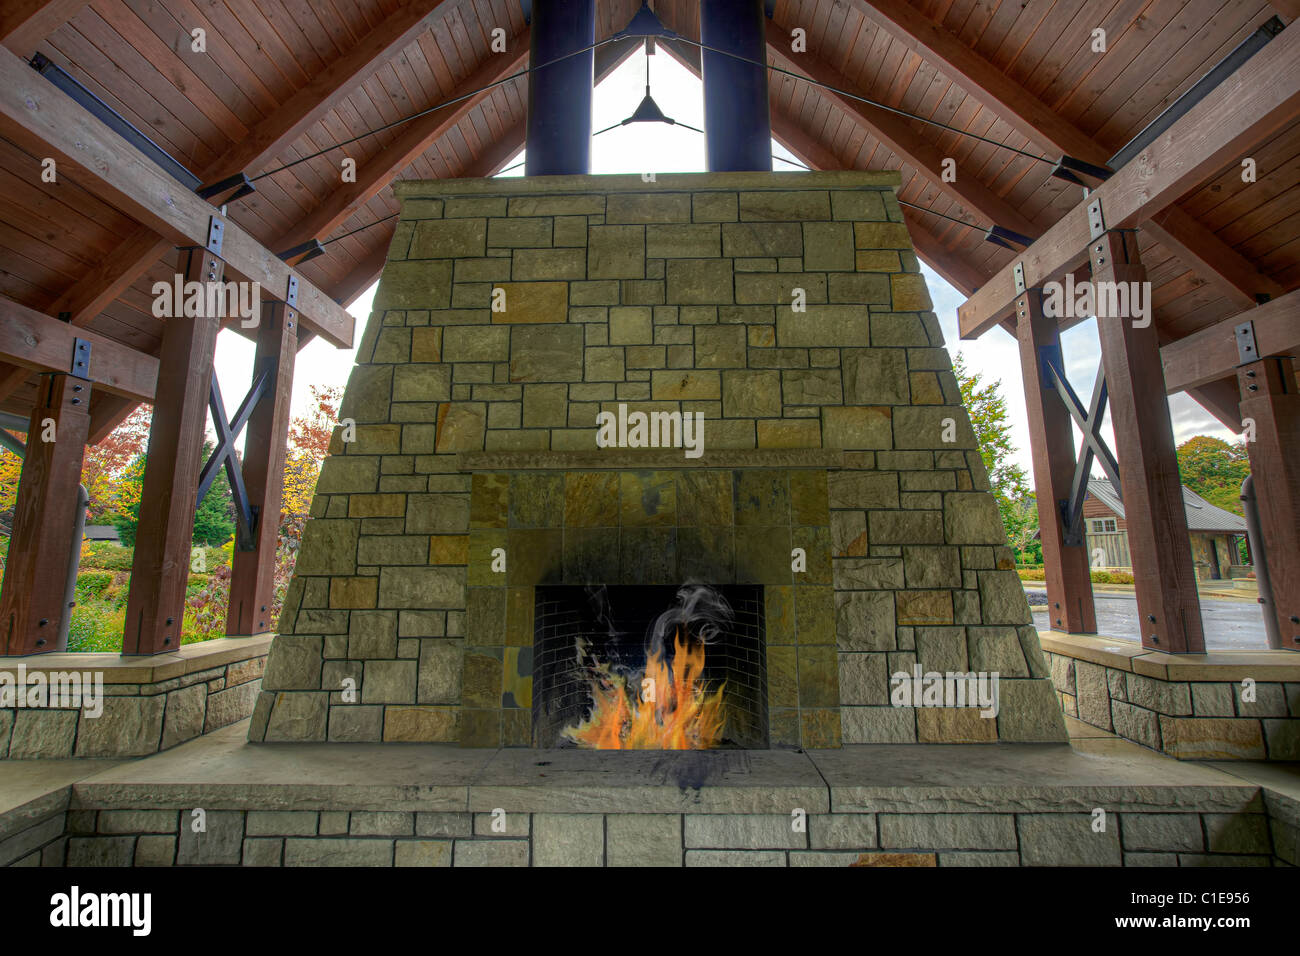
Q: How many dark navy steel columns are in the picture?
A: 2